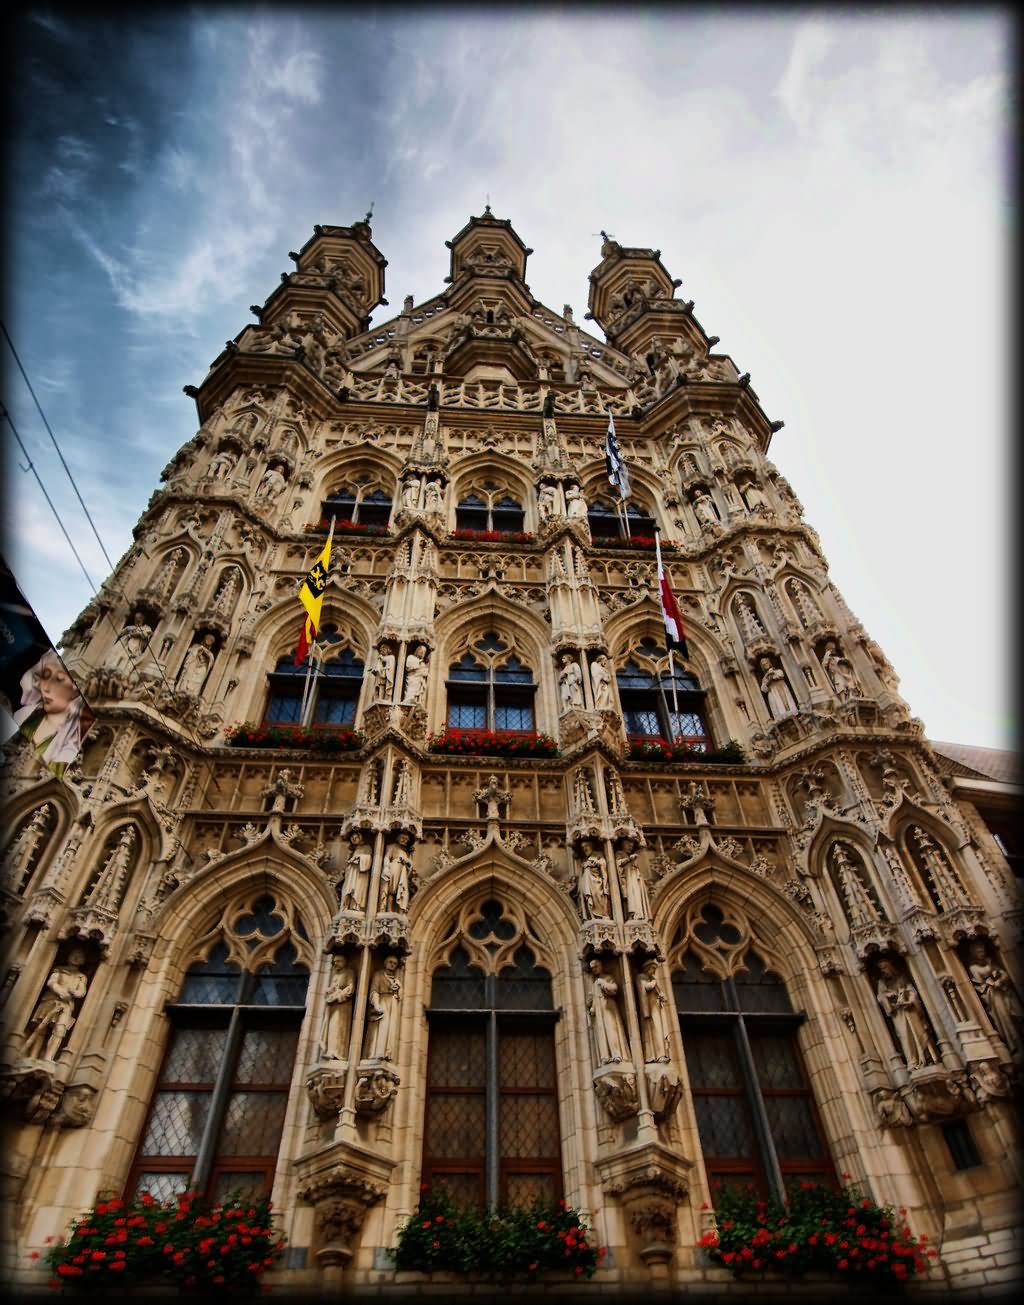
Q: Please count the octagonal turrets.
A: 3